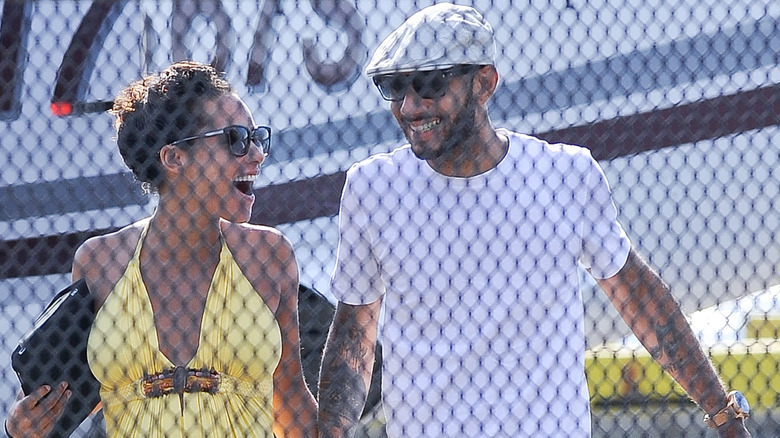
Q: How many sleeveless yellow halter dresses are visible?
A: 1